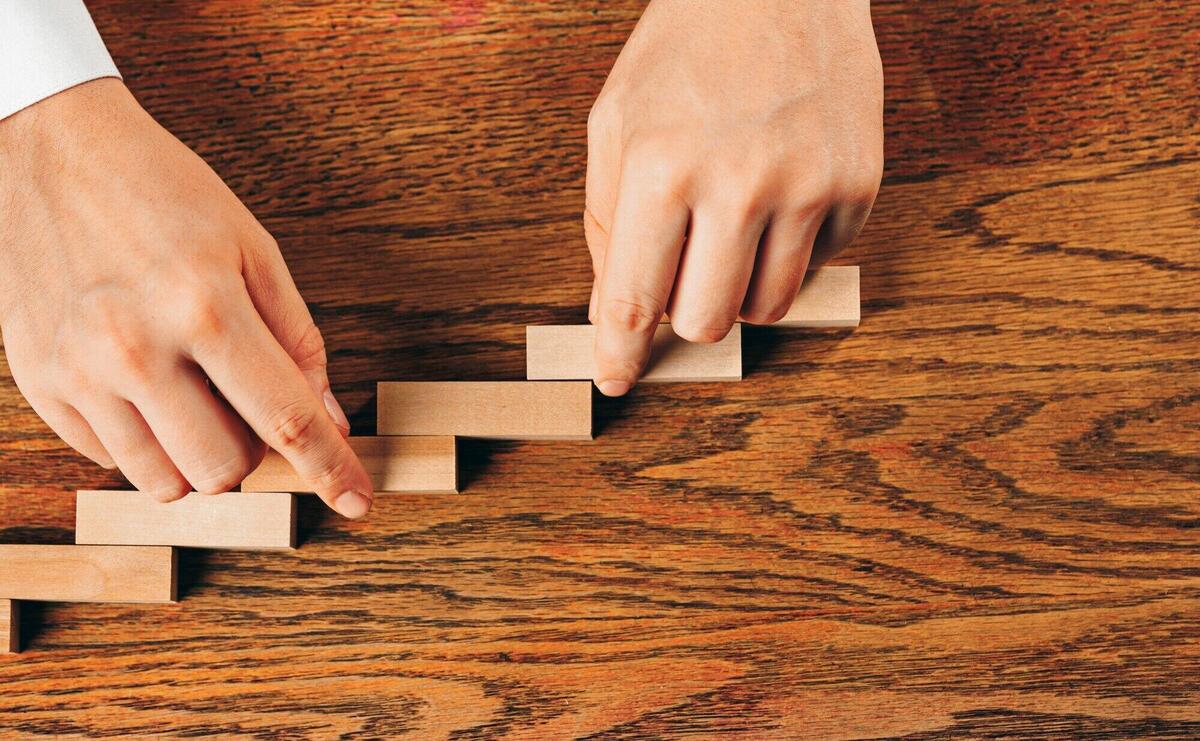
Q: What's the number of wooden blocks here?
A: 7